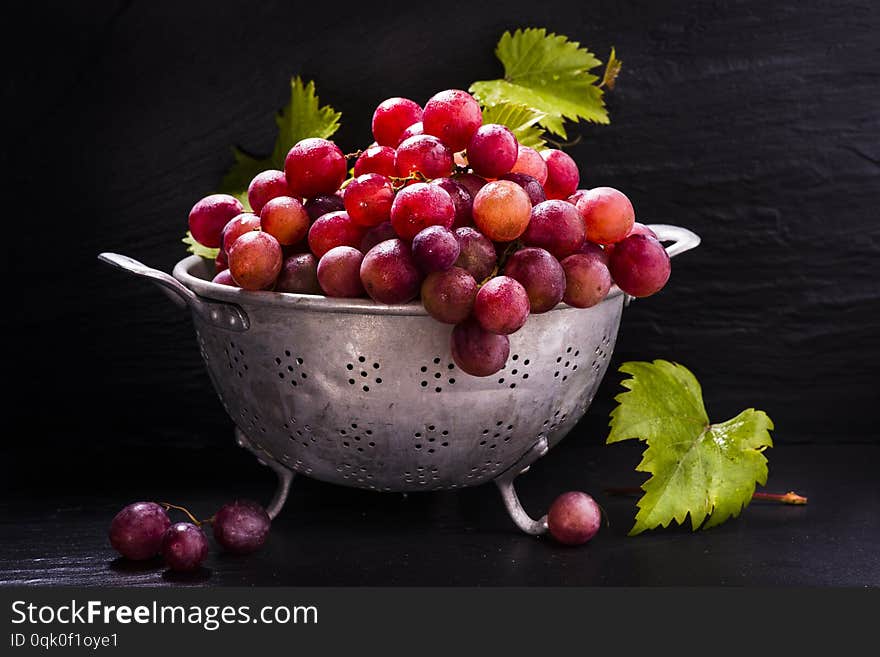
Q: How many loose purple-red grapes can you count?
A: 4